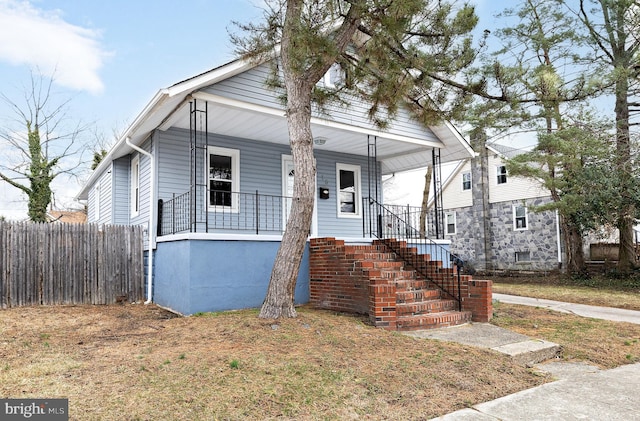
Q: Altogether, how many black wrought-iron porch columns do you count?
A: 3